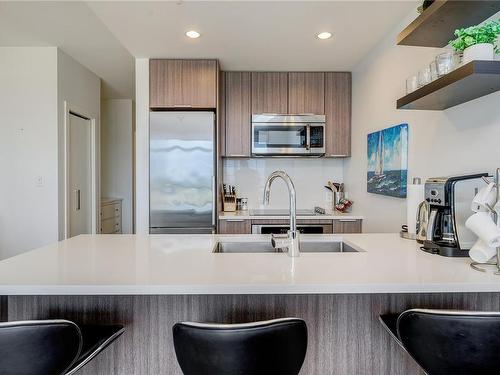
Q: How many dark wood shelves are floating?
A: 2